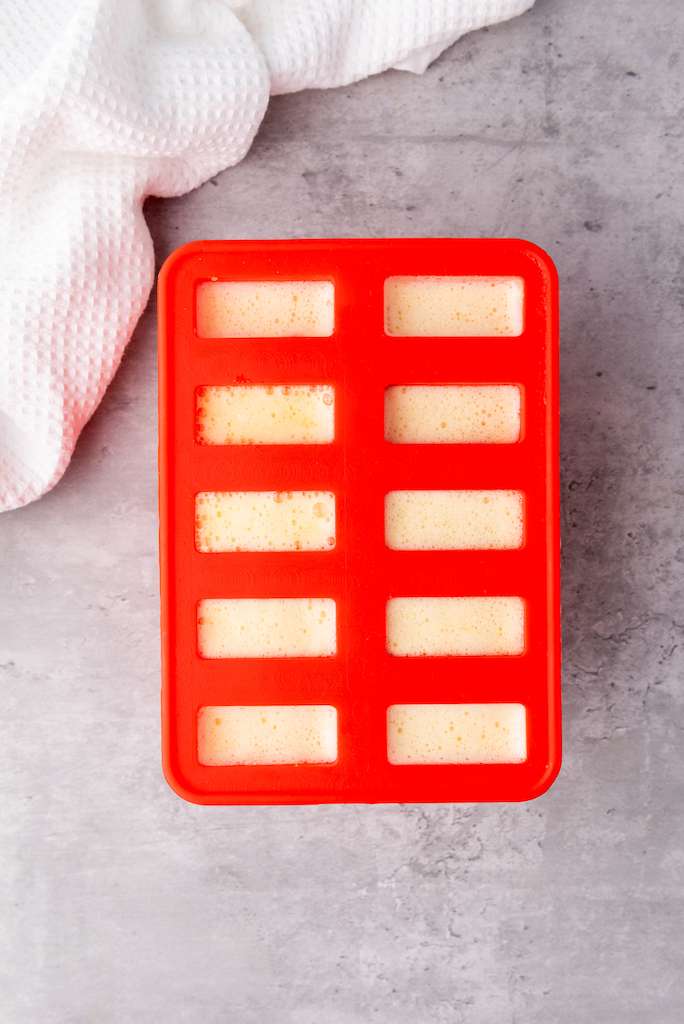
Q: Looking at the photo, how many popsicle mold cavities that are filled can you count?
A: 10